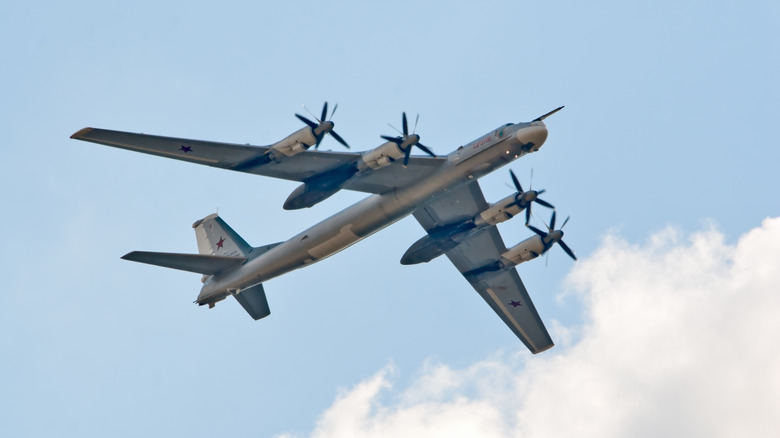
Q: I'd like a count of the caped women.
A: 0